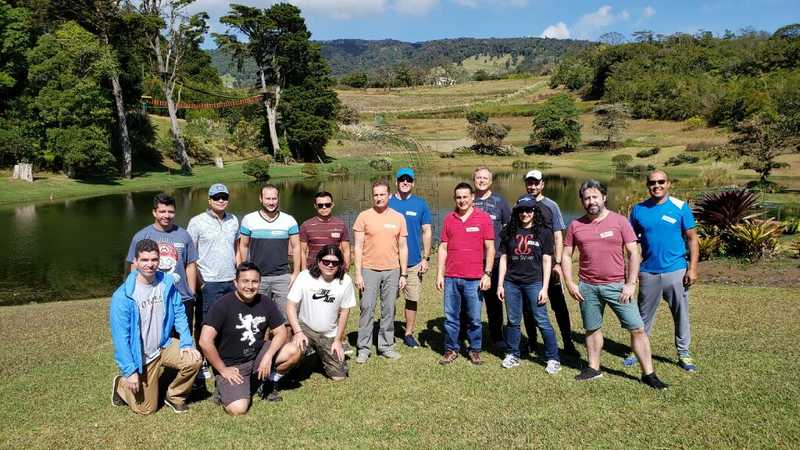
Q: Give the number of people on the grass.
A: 15